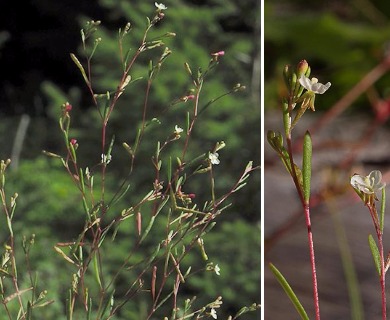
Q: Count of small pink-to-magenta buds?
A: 5